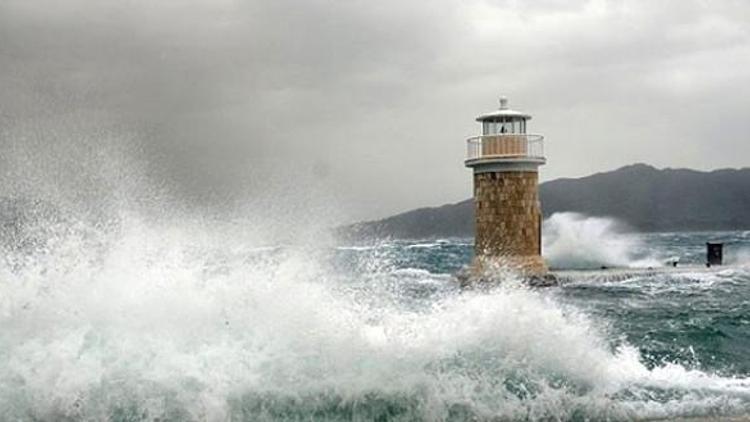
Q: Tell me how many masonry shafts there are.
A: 1